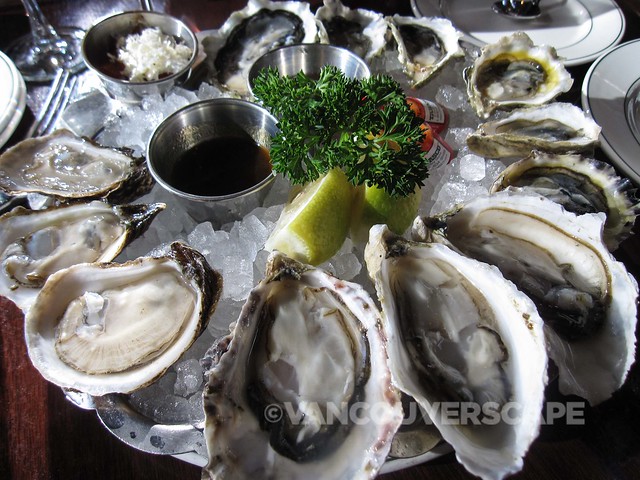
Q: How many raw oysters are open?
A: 12